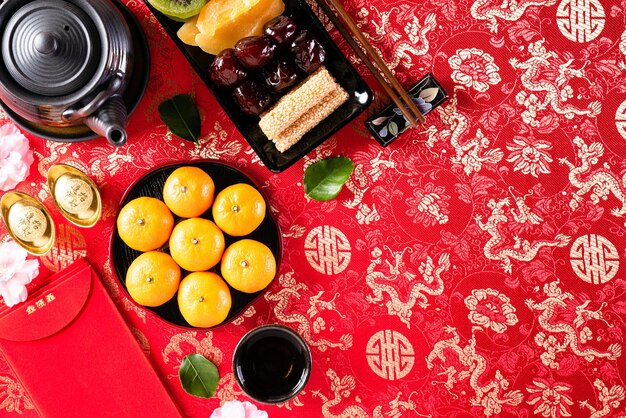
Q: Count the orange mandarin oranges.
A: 7